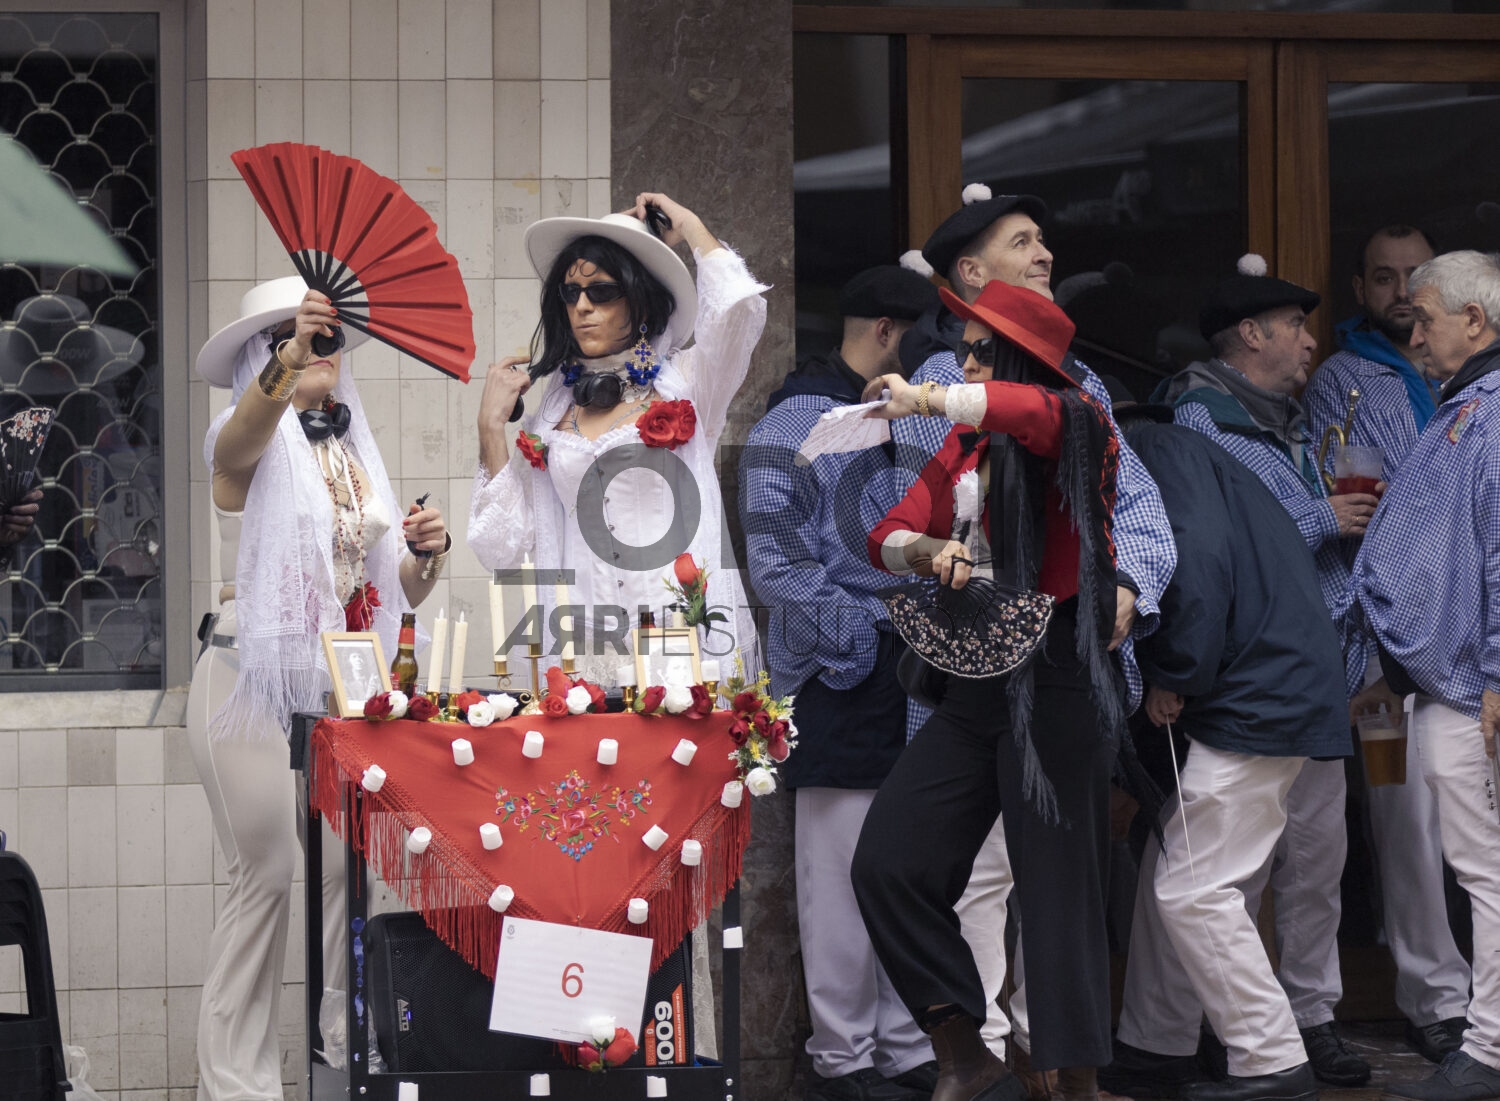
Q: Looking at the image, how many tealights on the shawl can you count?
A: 12